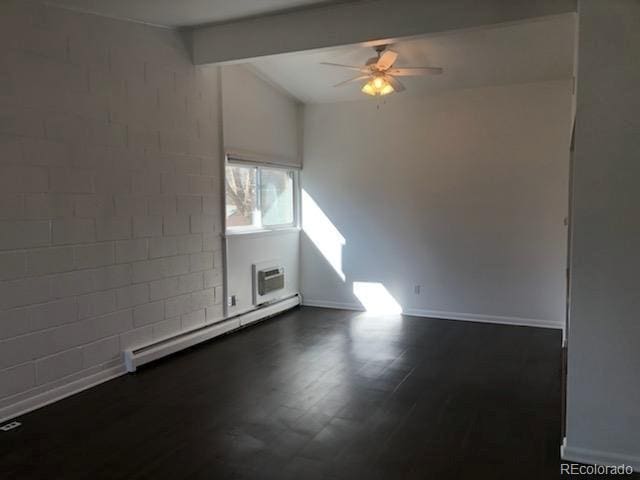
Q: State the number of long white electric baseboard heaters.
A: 1